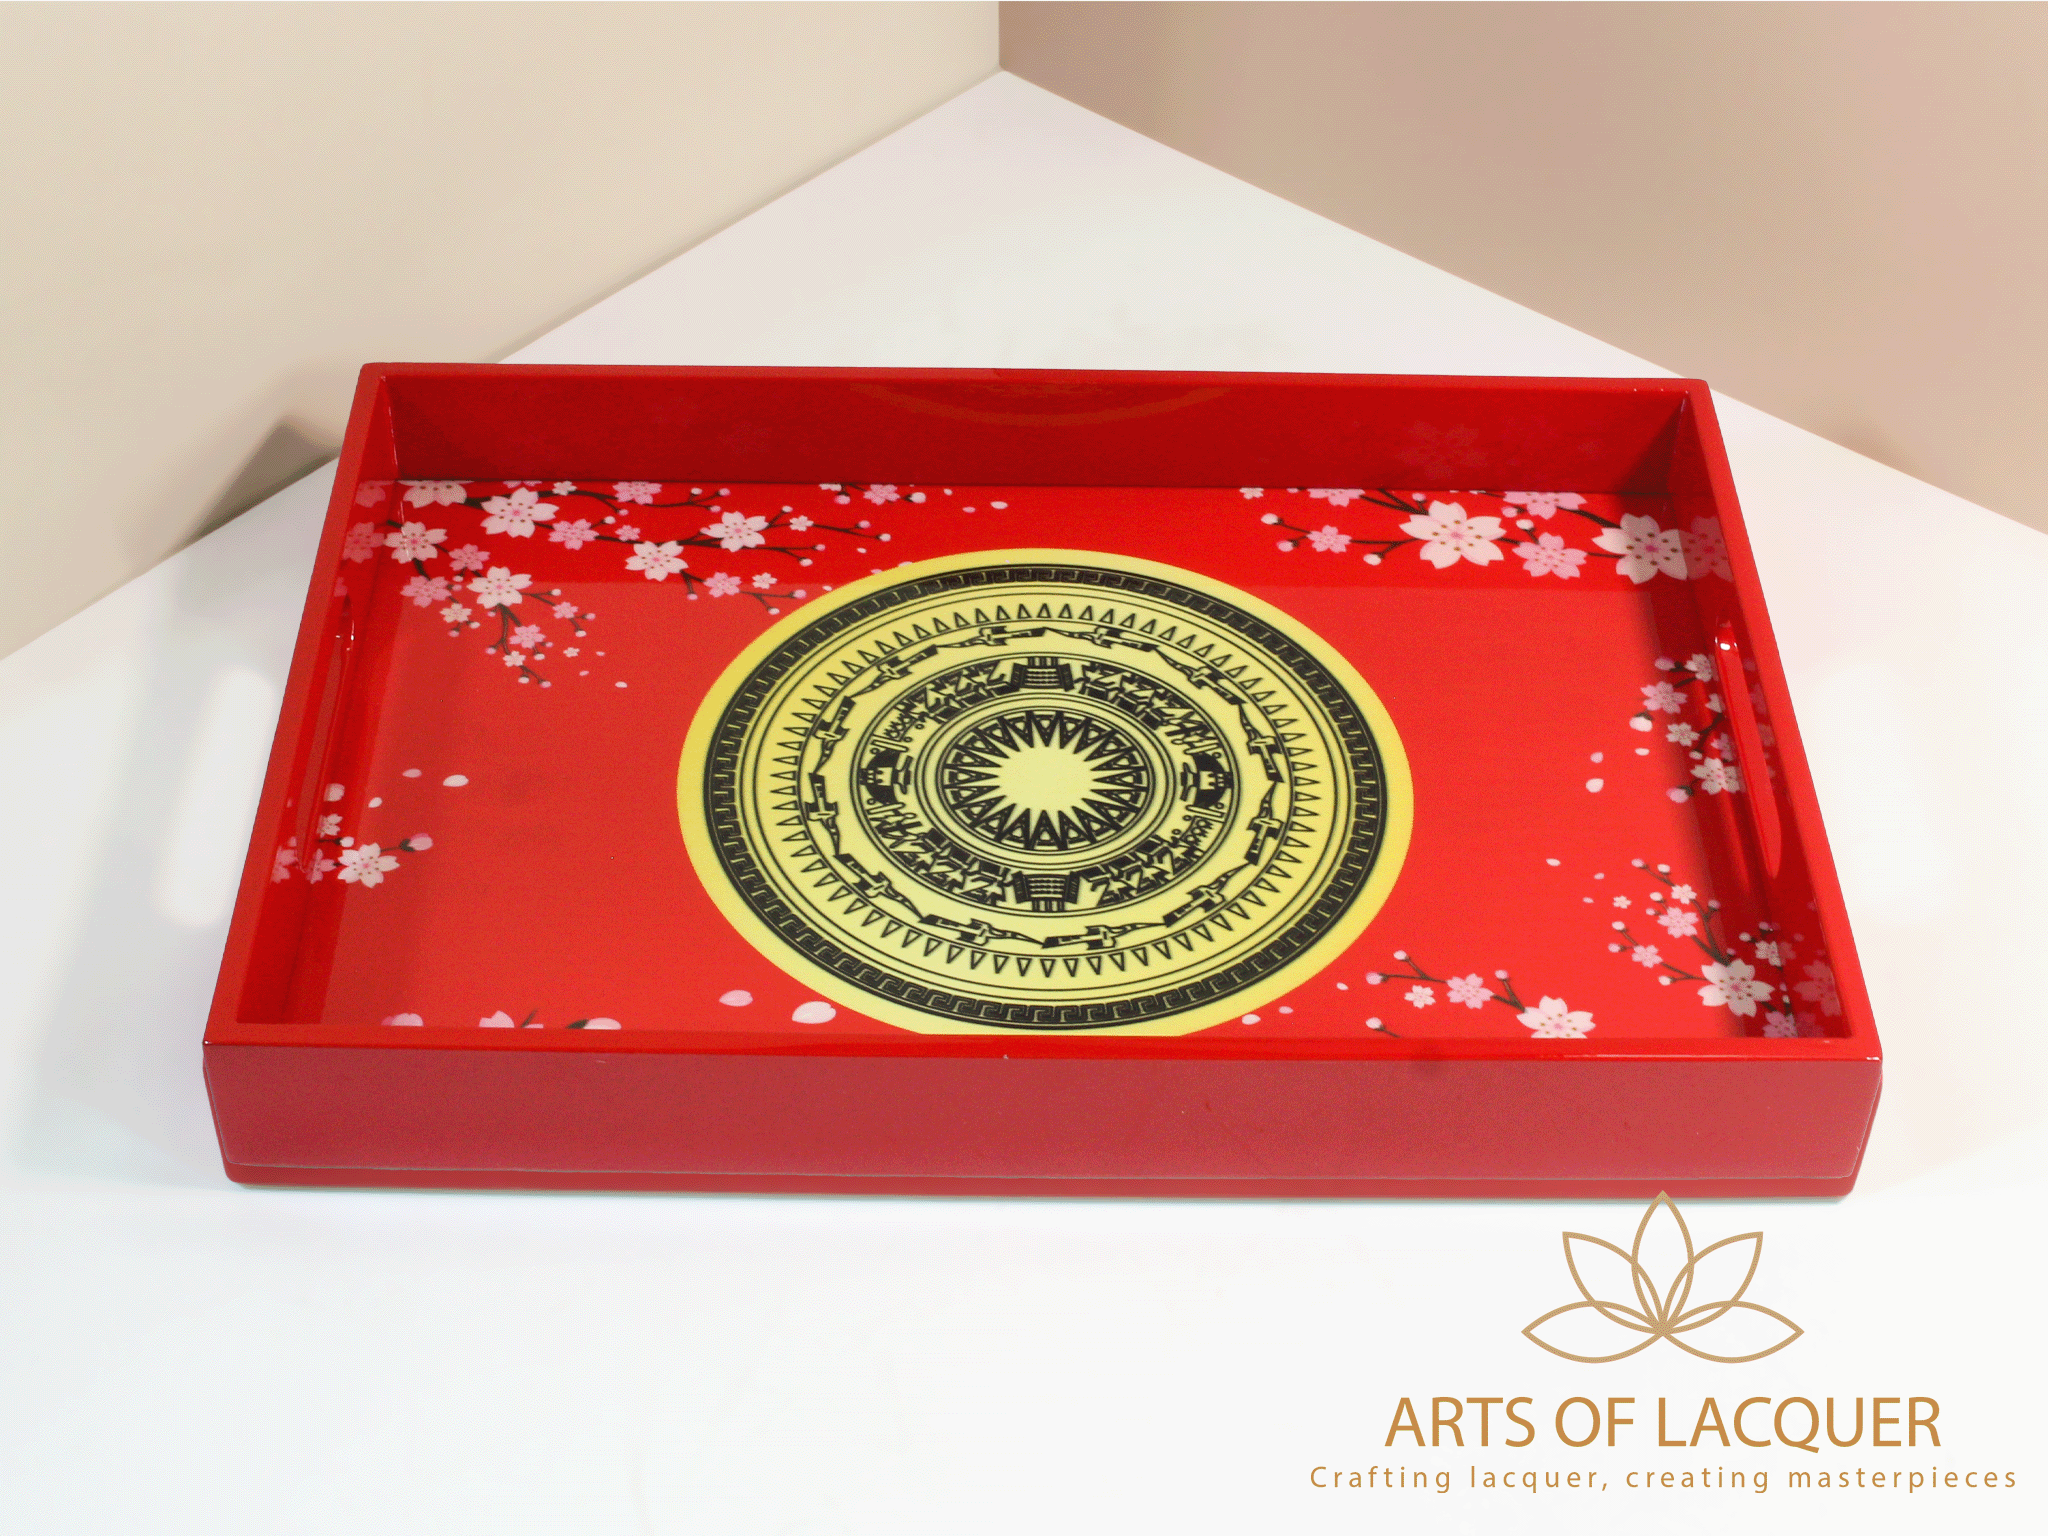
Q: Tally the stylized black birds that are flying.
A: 12